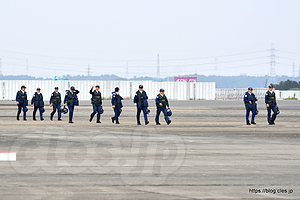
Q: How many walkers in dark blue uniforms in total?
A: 10